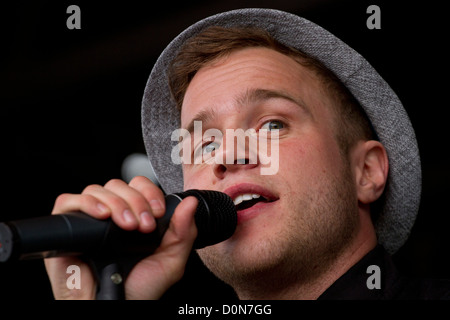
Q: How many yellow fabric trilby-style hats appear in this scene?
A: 0